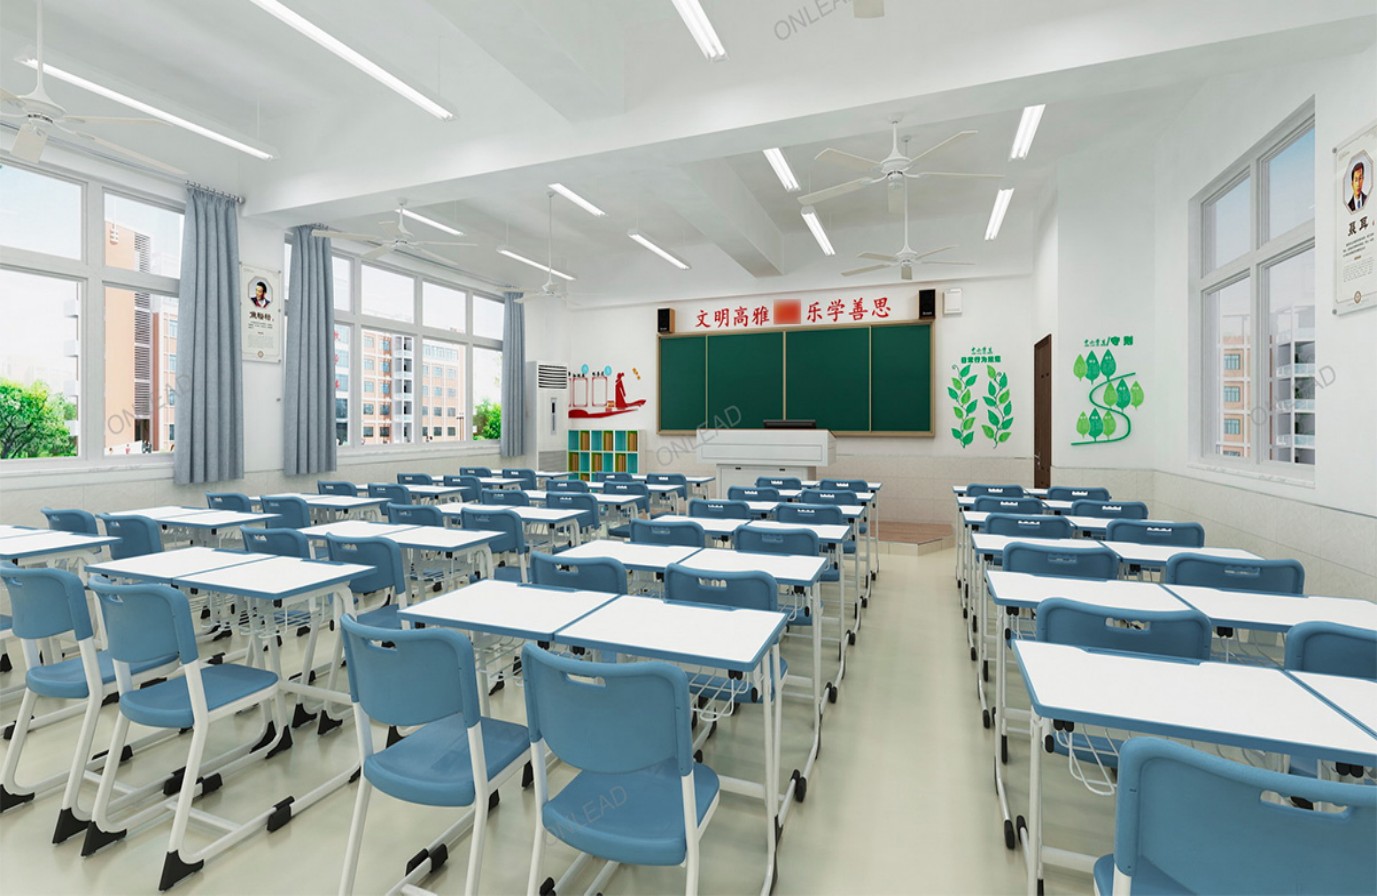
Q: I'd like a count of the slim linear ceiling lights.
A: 11